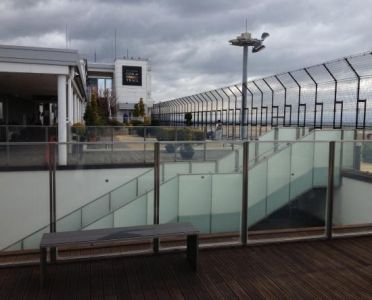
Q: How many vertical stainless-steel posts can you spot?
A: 4